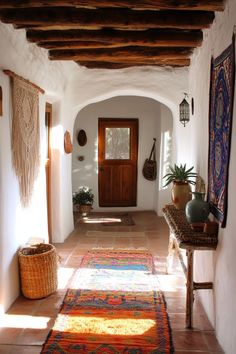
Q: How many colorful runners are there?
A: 1